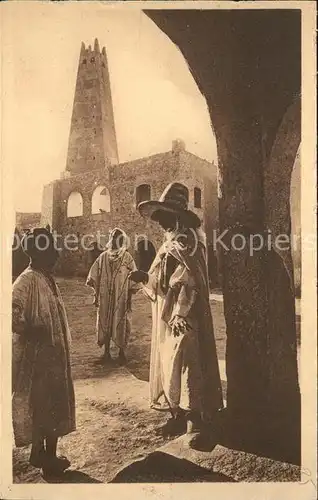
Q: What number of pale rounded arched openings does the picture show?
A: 2